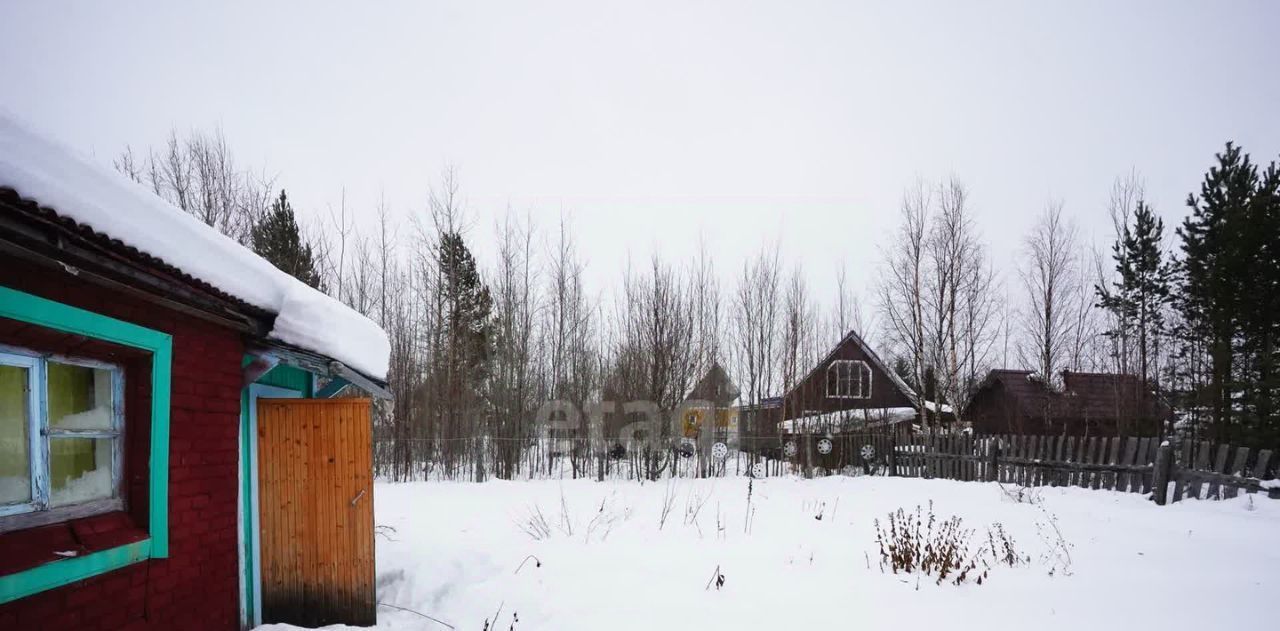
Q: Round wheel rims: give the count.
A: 7